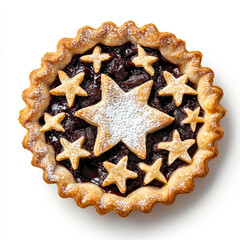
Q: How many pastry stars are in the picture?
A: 11